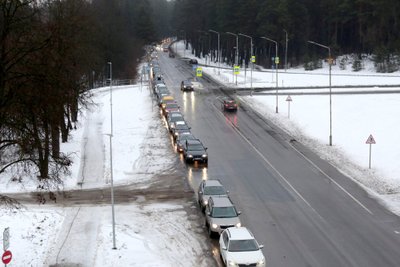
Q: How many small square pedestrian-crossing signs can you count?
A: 4